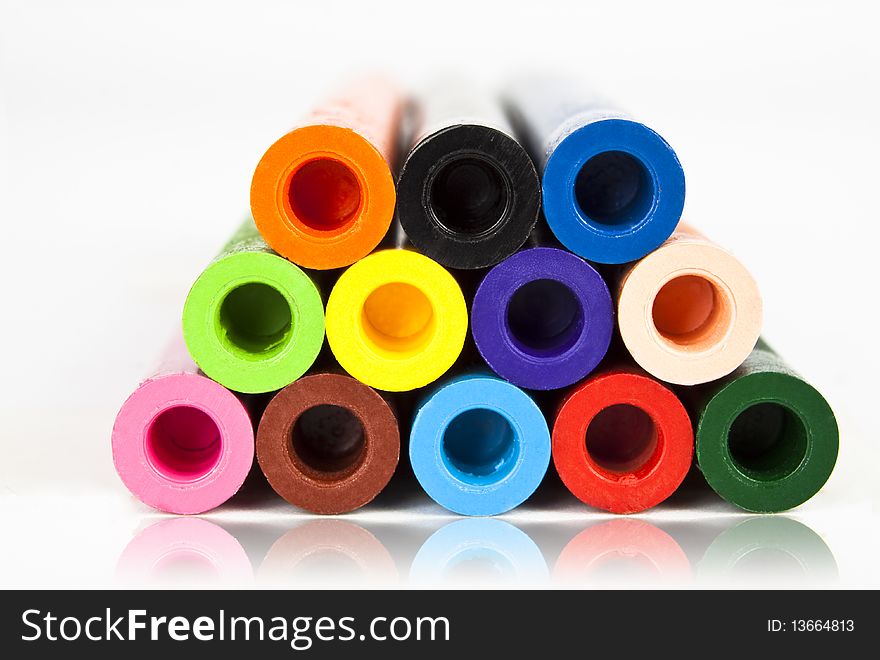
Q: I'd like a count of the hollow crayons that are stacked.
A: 12